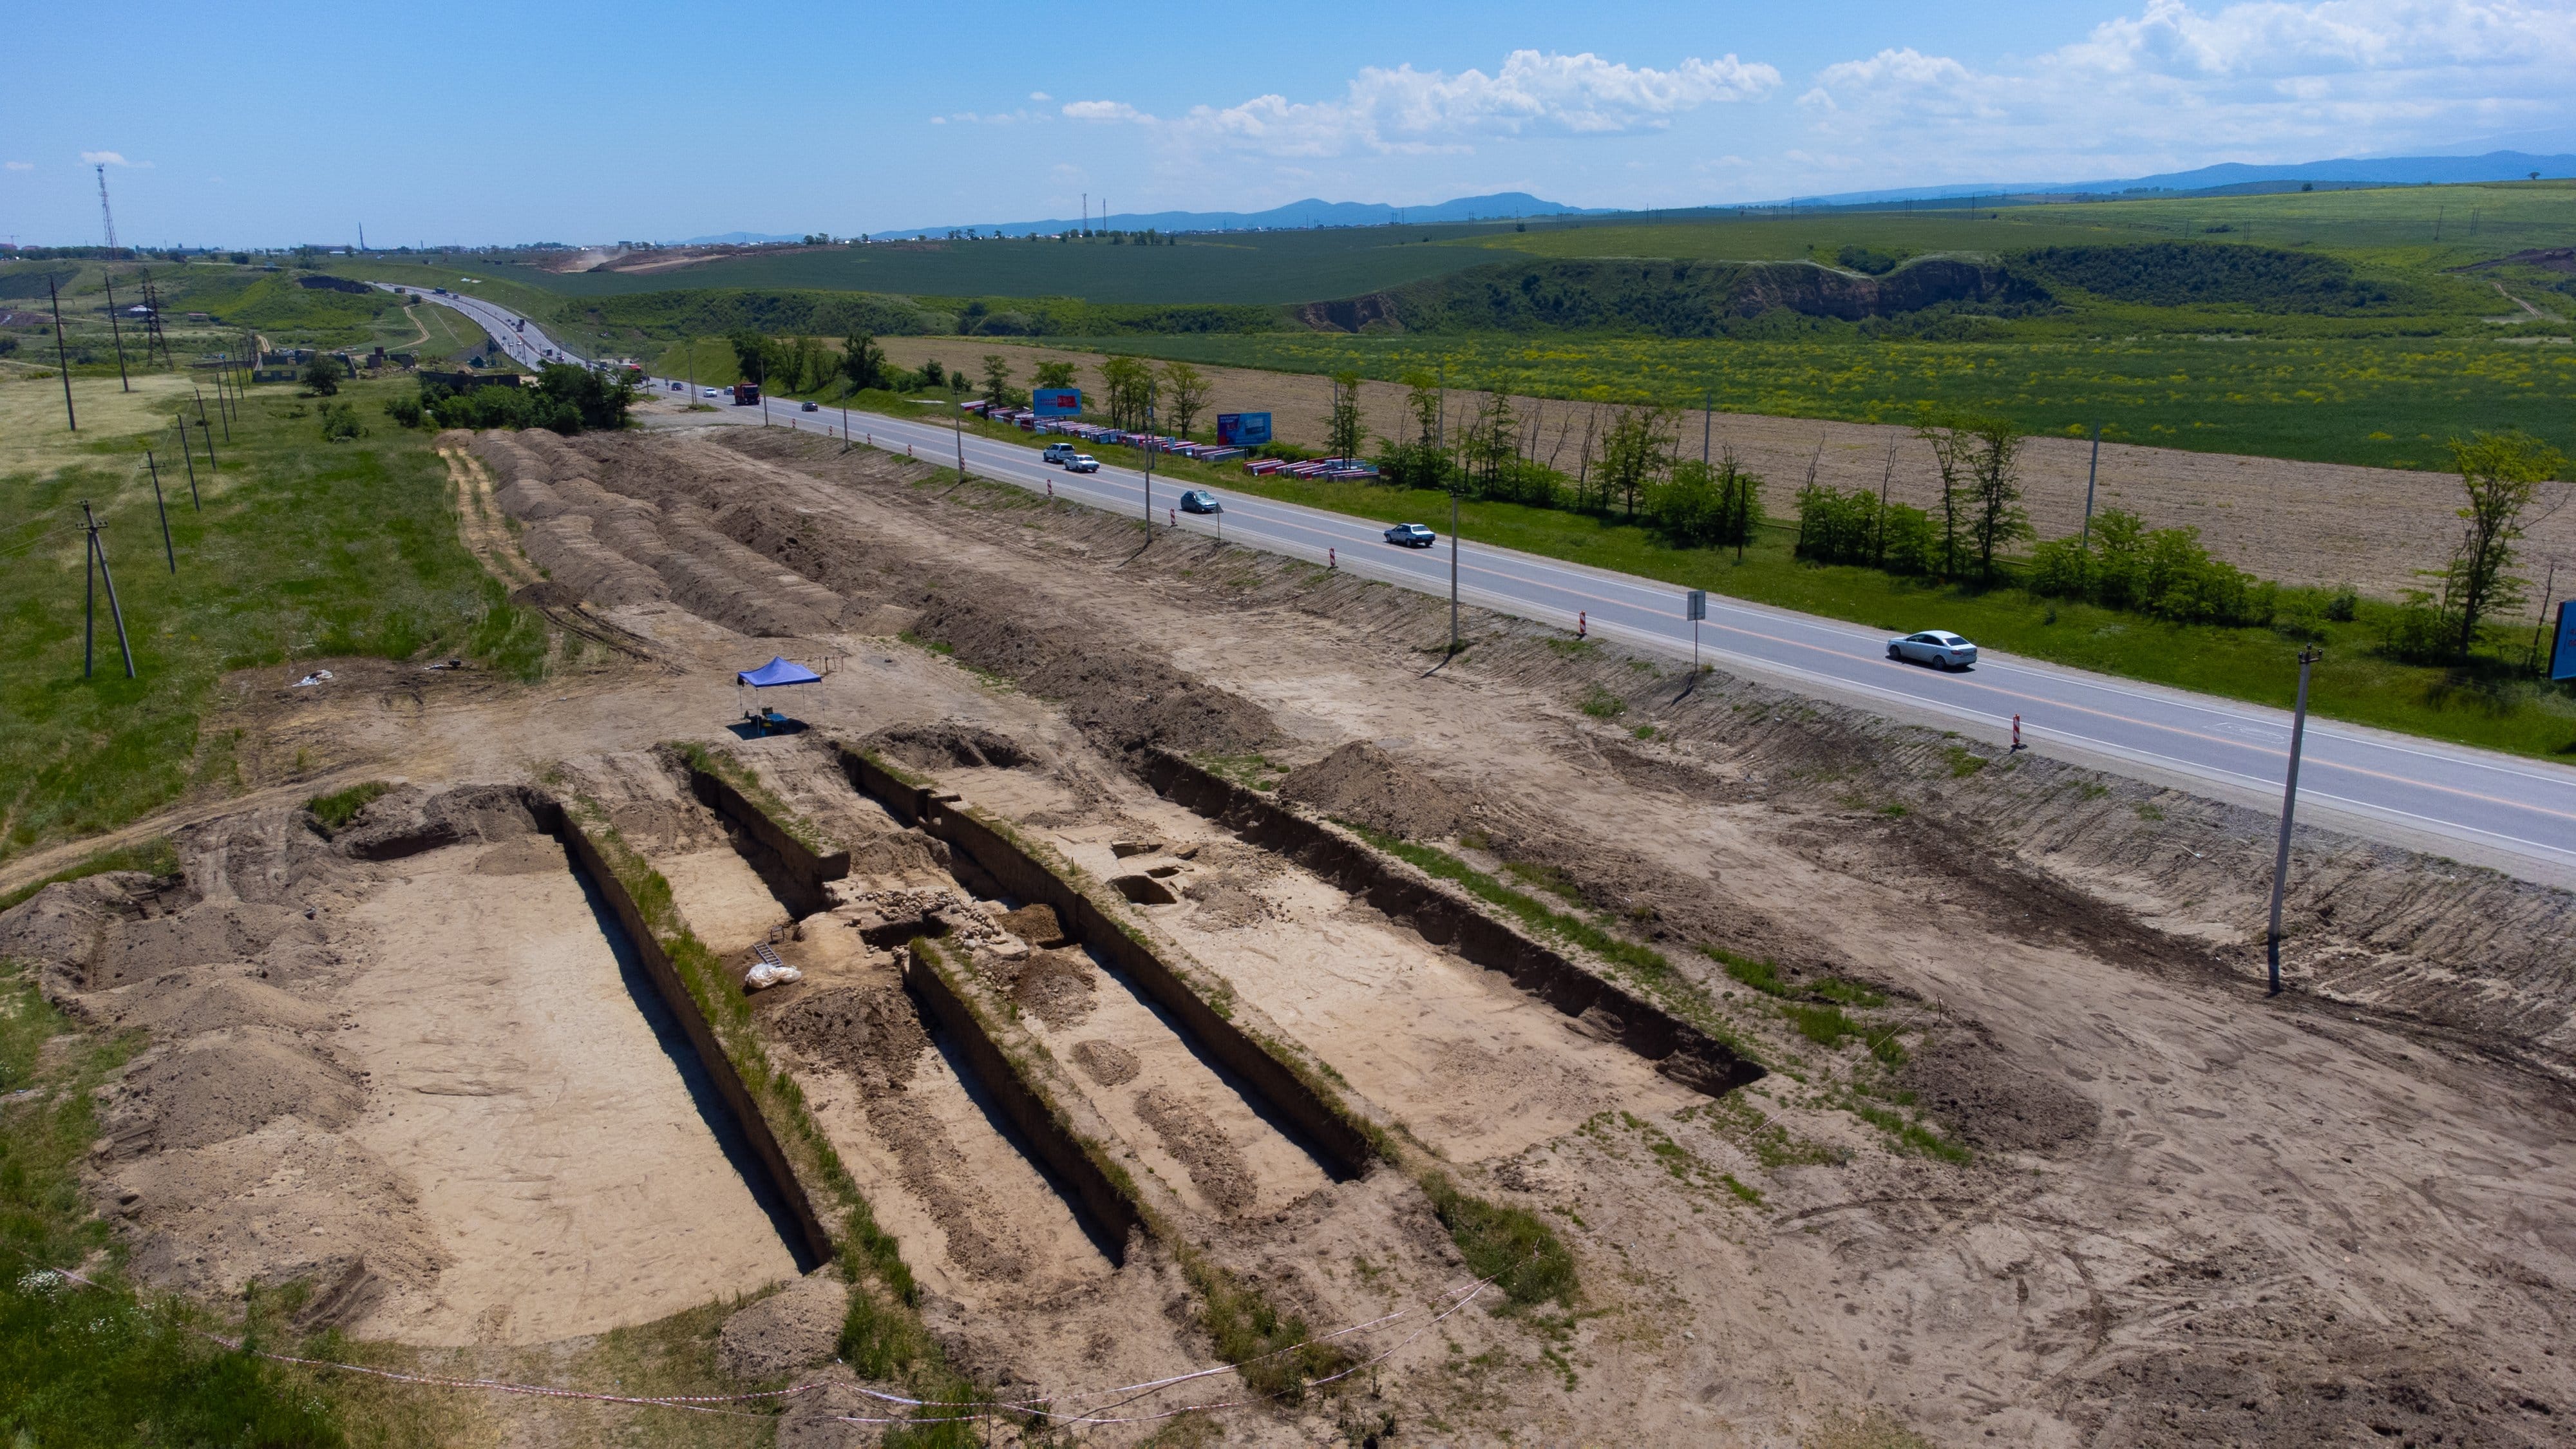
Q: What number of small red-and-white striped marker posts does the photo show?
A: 10